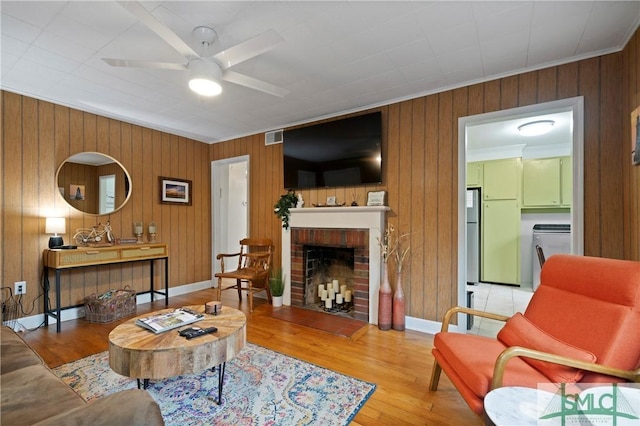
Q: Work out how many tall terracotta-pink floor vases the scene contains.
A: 2